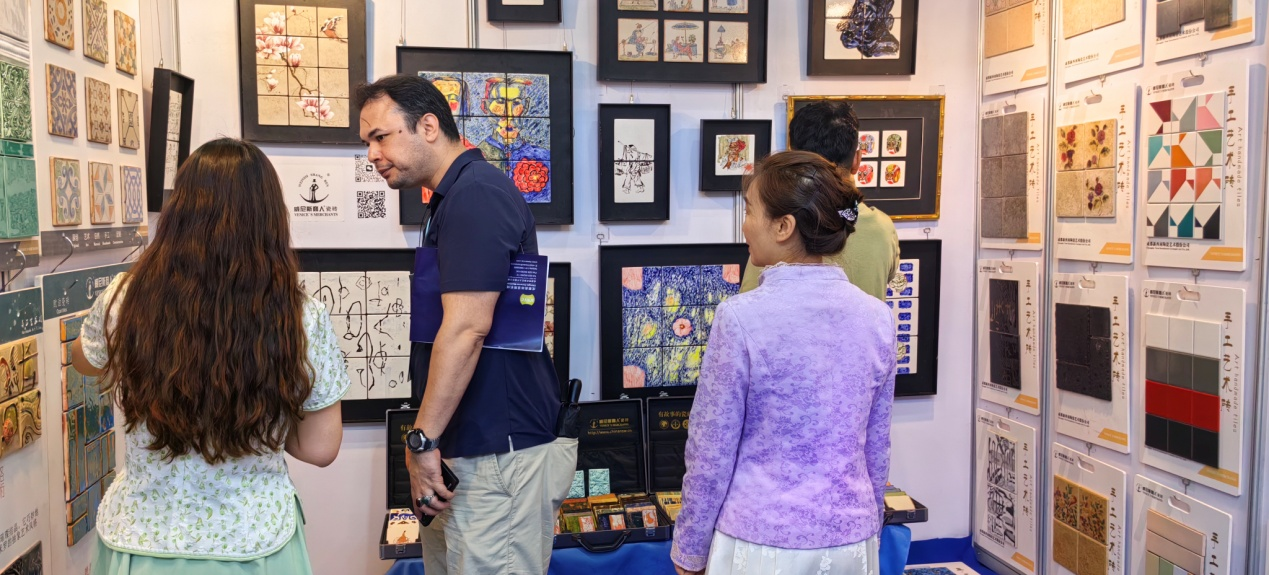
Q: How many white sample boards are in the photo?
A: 12